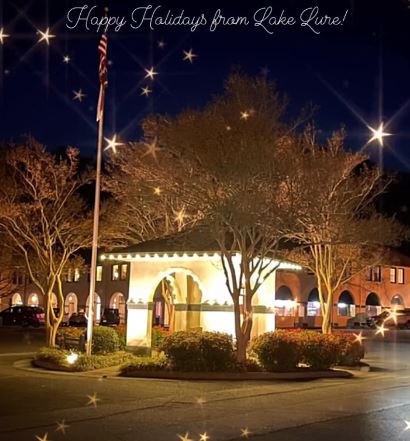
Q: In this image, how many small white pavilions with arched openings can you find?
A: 1